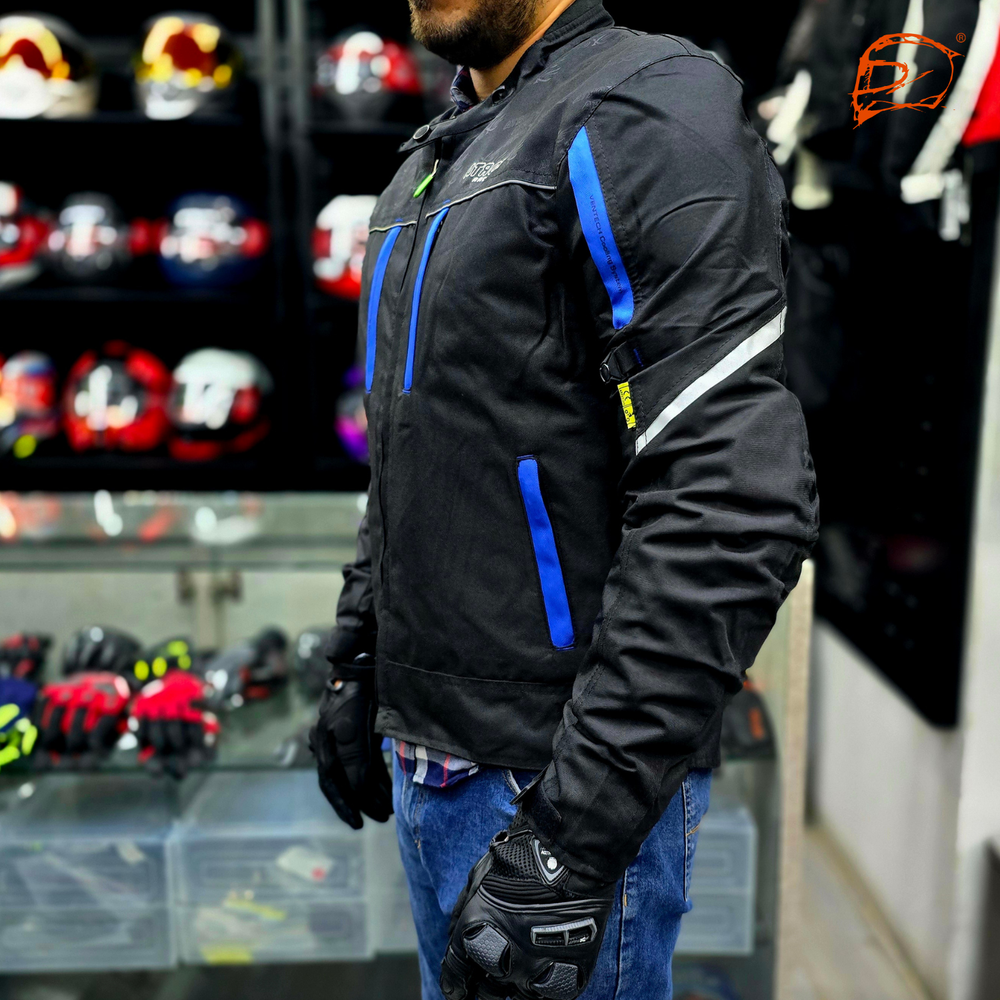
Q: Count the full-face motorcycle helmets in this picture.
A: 11